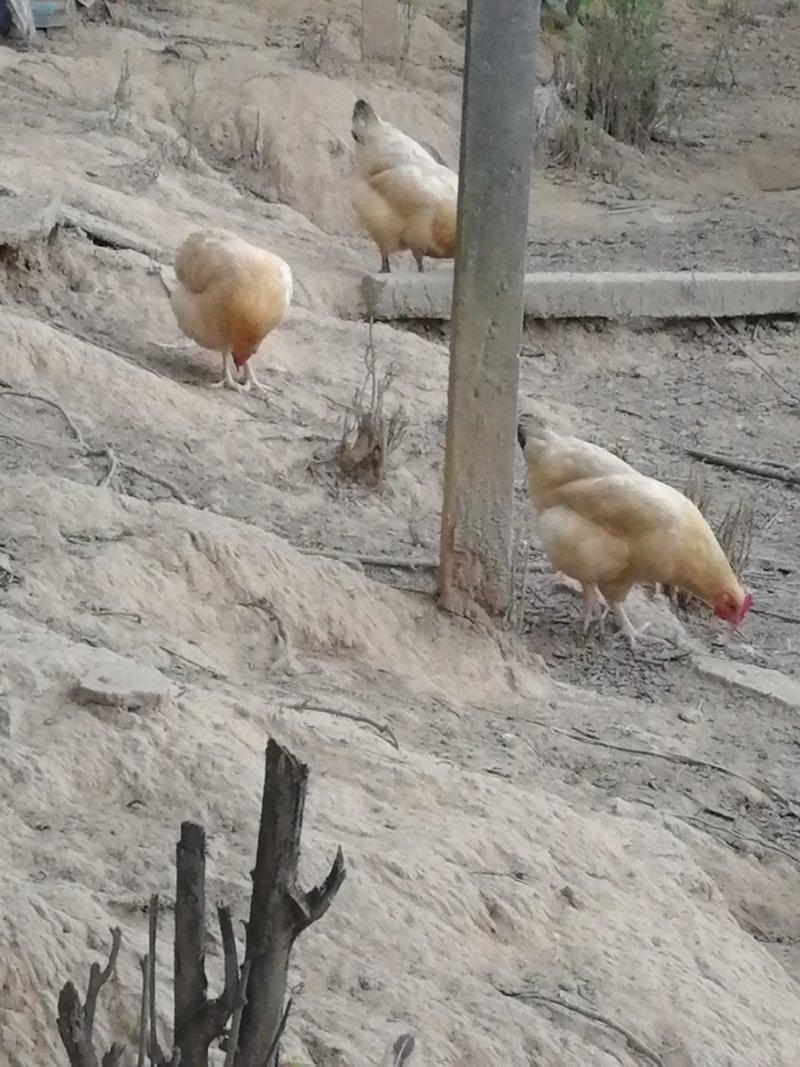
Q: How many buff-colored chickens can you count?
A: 3